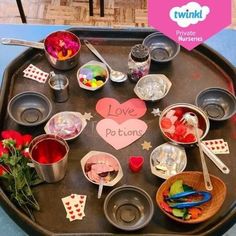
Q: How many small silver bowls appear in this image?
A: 5